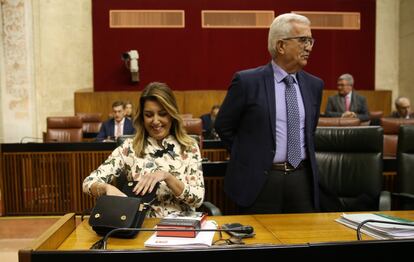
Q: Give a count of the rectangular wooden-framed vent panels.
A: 3